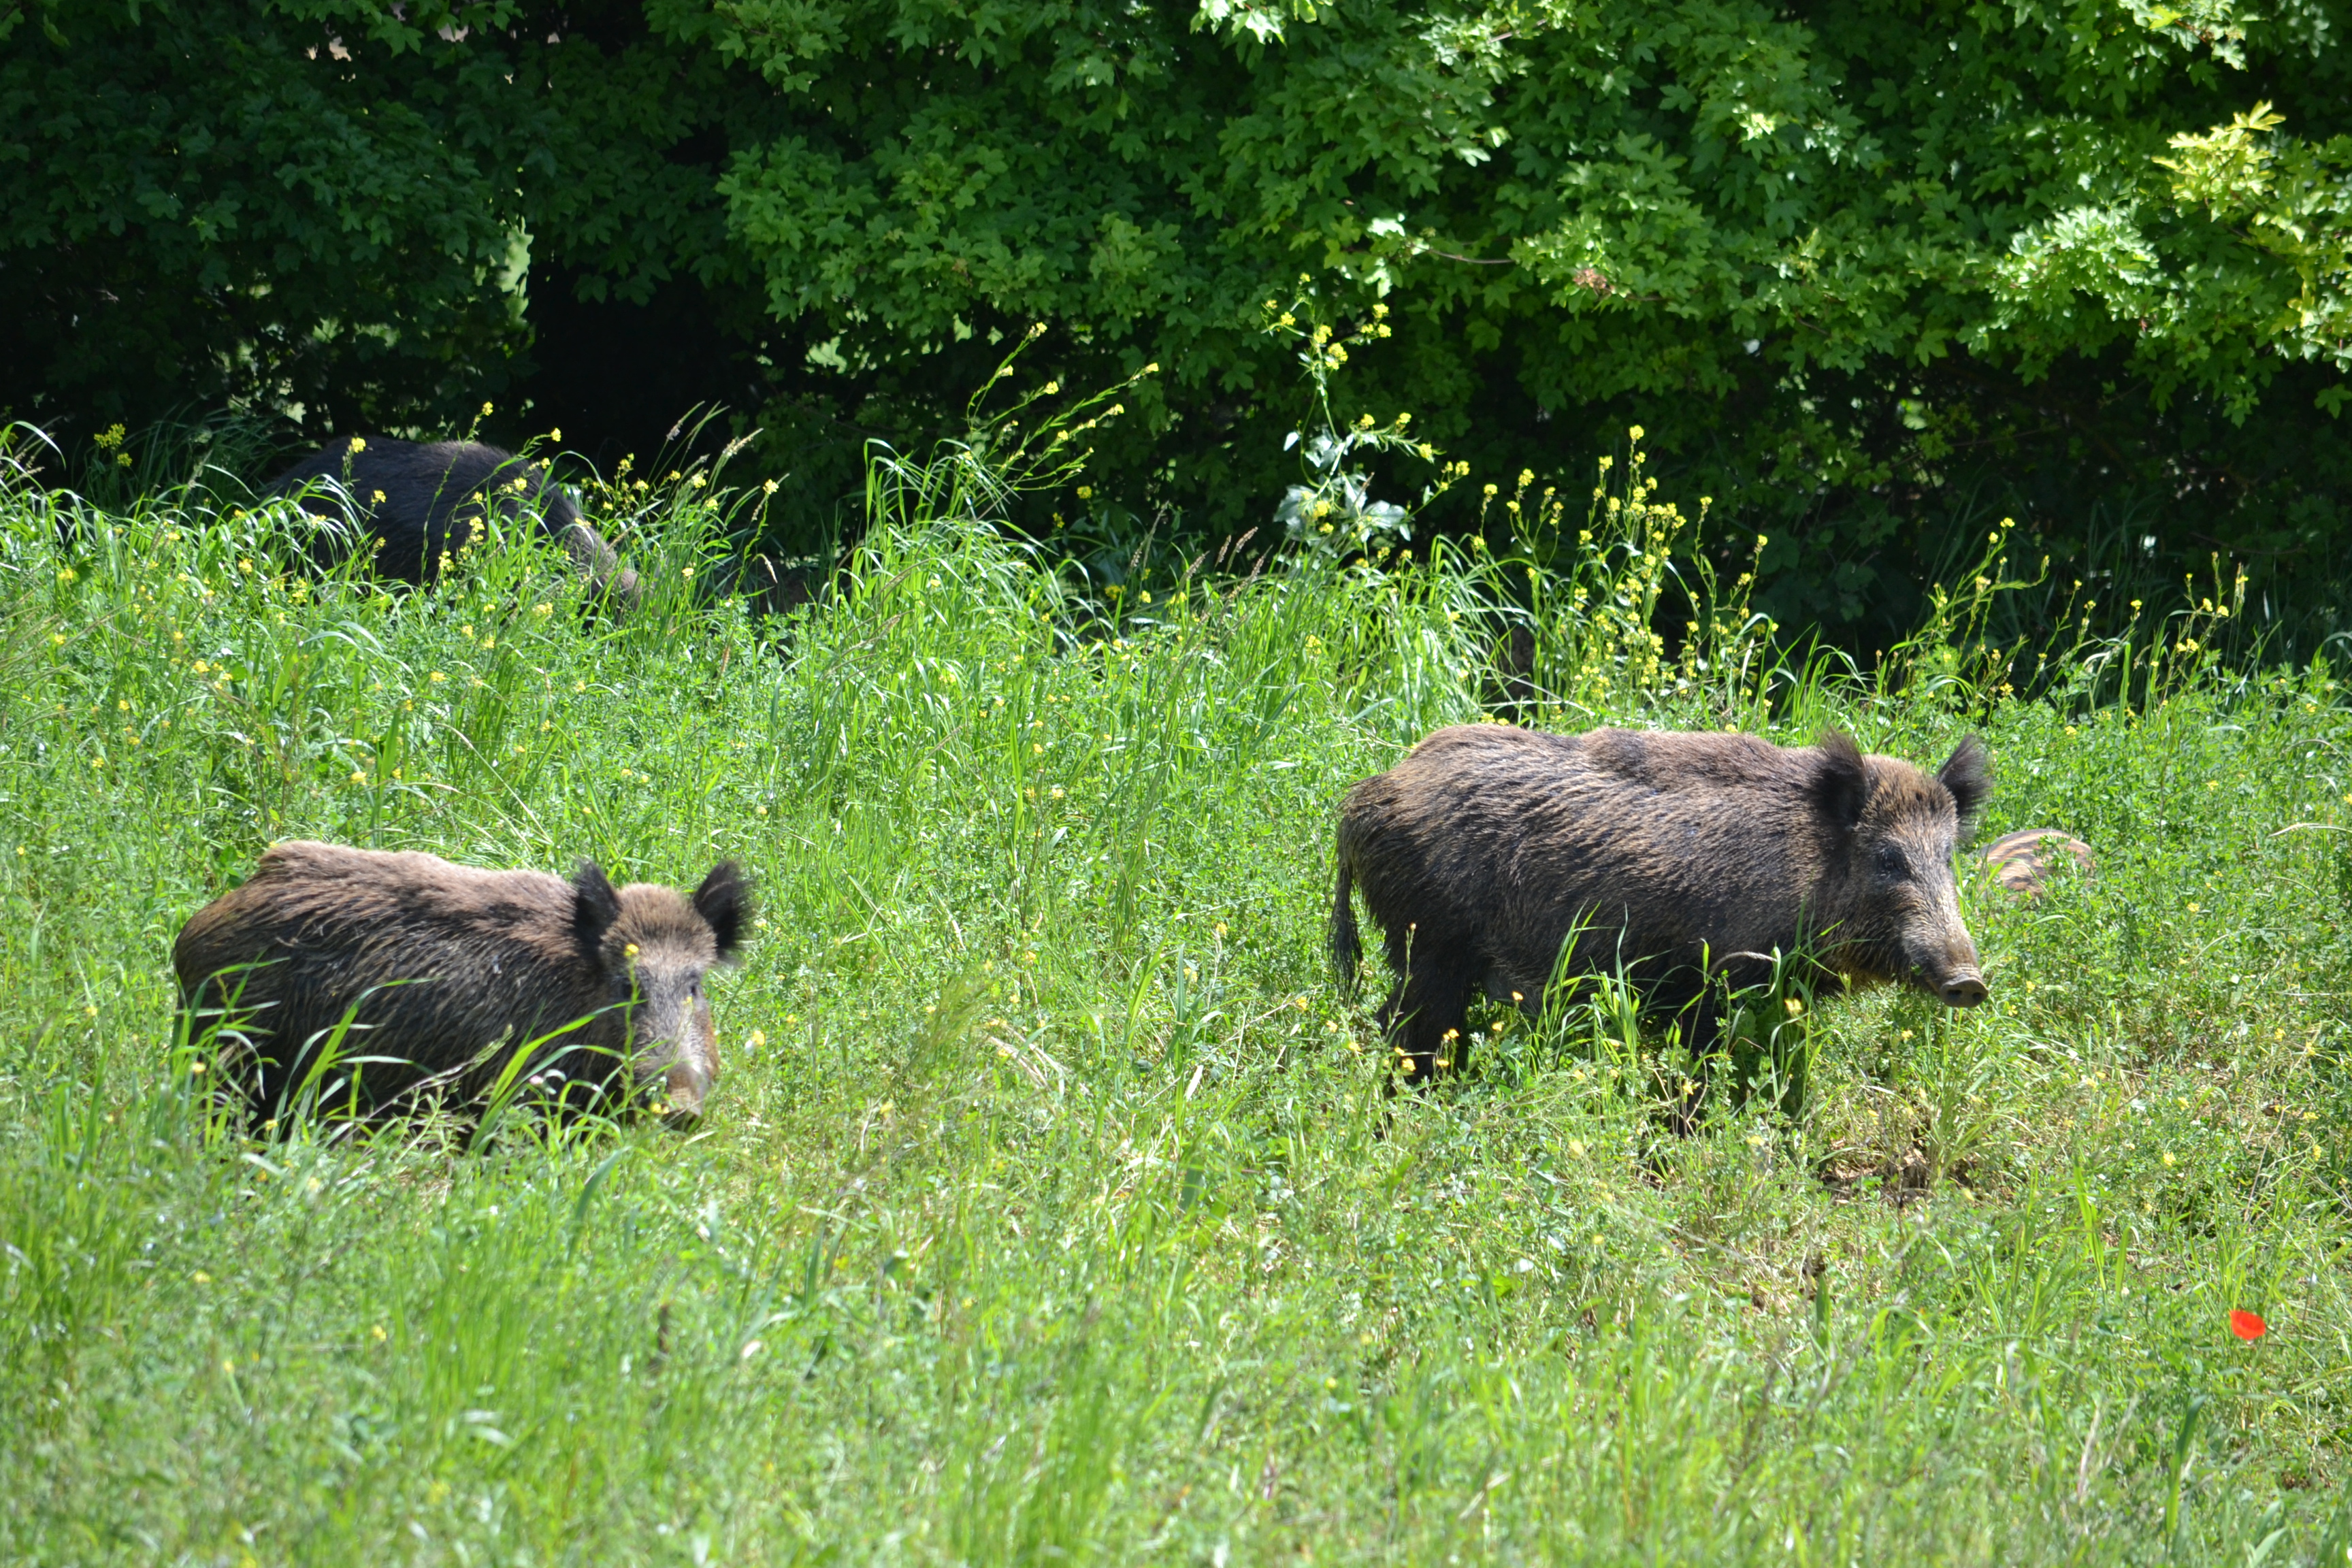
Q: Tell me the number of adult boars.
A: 3